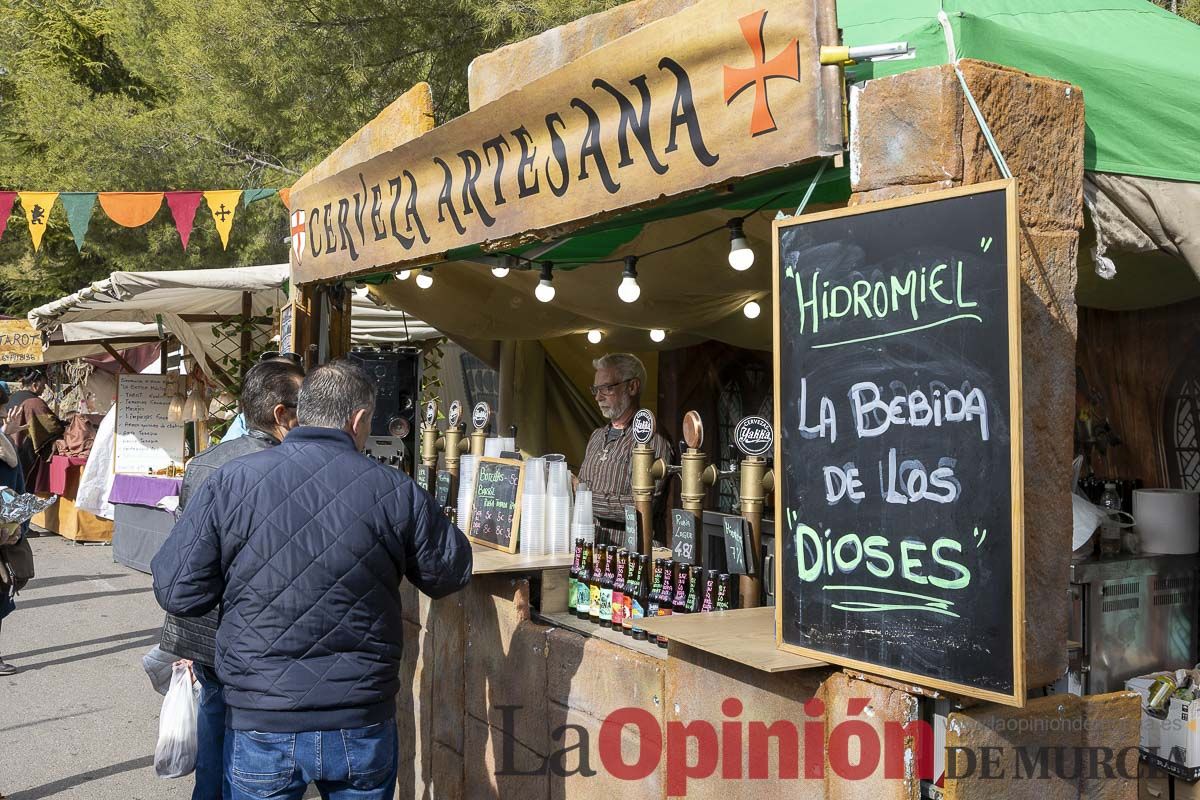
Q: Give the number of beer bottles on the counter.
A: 13